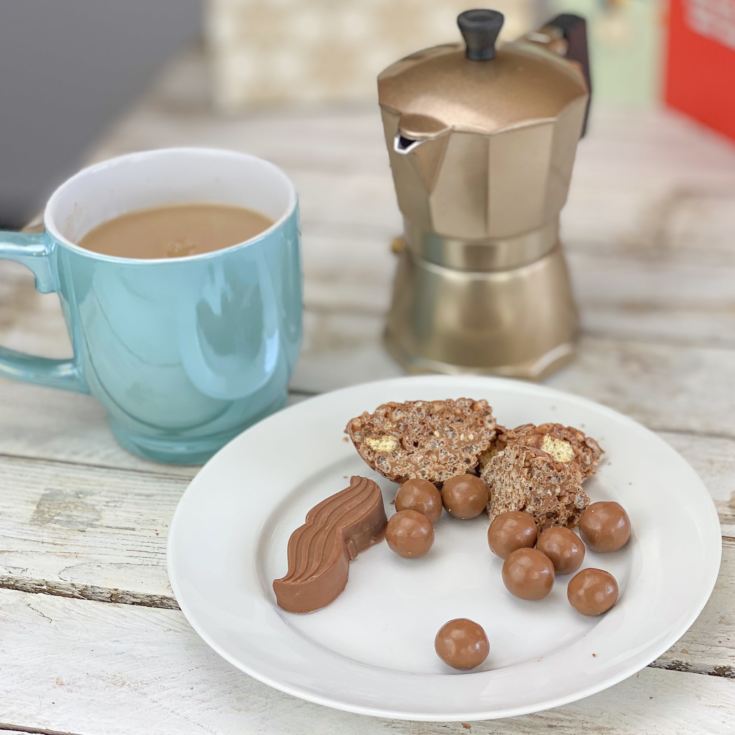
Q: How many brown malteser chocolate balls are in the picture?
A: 9